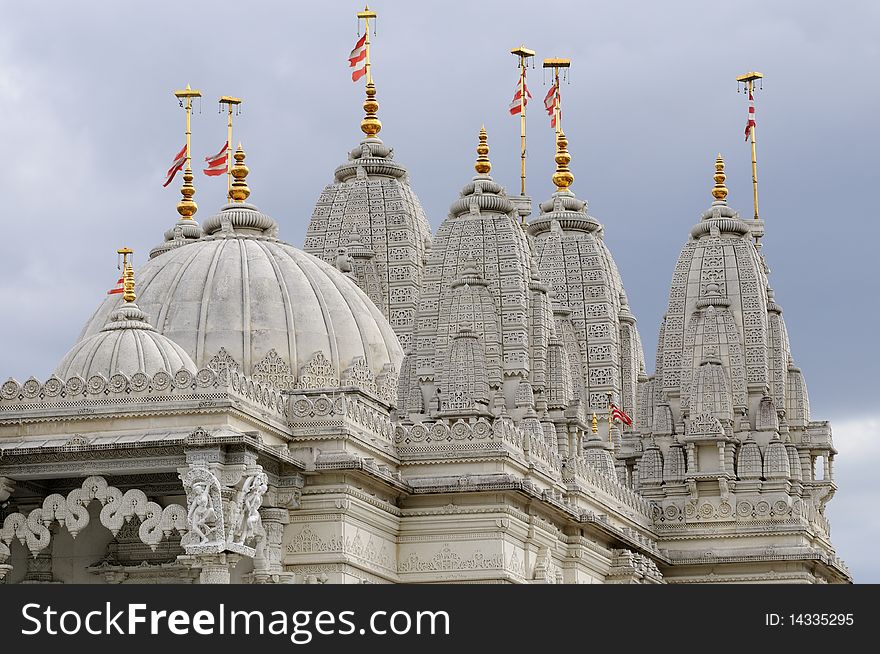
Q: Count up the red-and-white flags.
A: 8